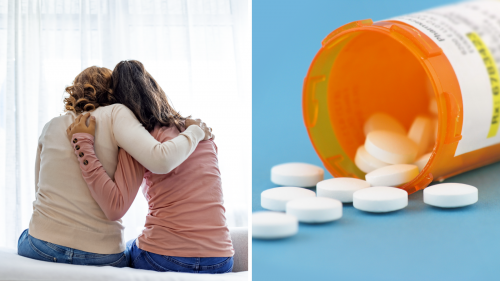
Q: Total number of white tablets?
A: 13